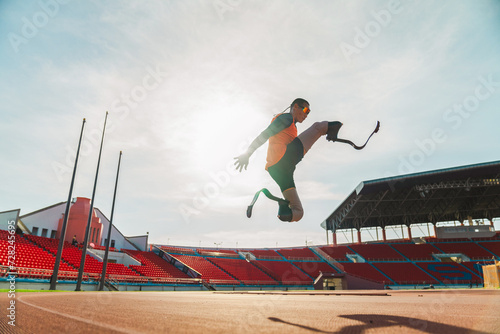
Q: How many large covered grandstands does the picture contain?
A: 1